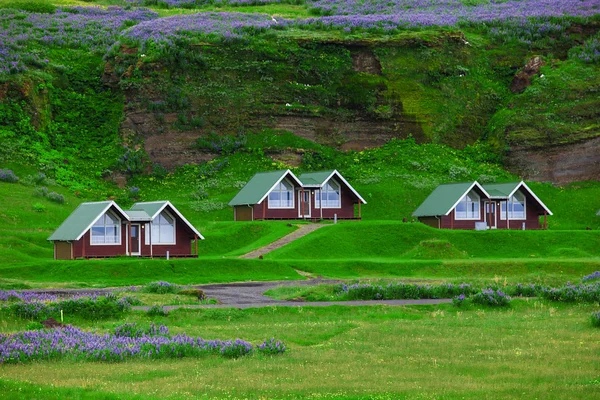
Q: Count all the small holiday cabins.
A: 3